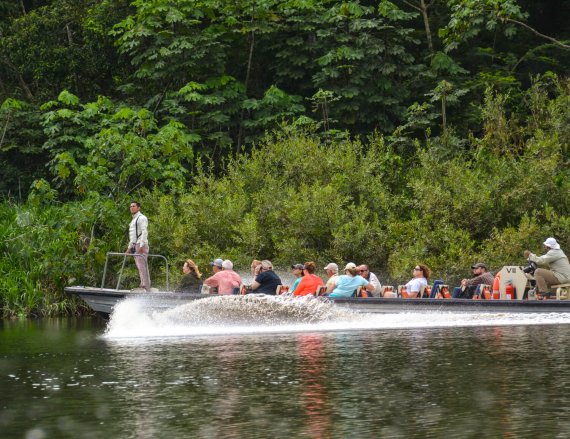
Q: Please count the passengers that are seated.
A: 12